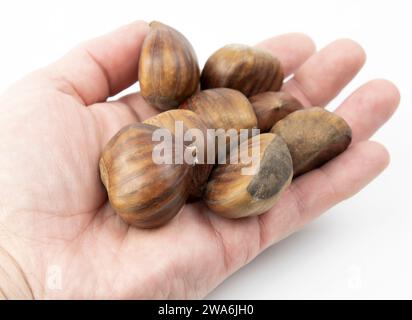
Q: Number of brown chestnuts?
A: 8